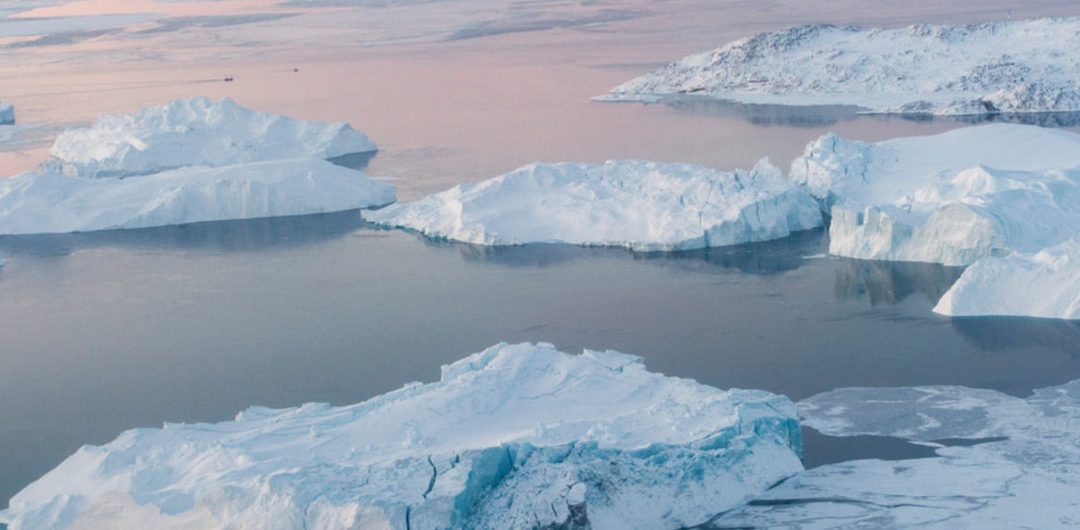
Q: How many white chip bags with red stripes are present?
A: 0